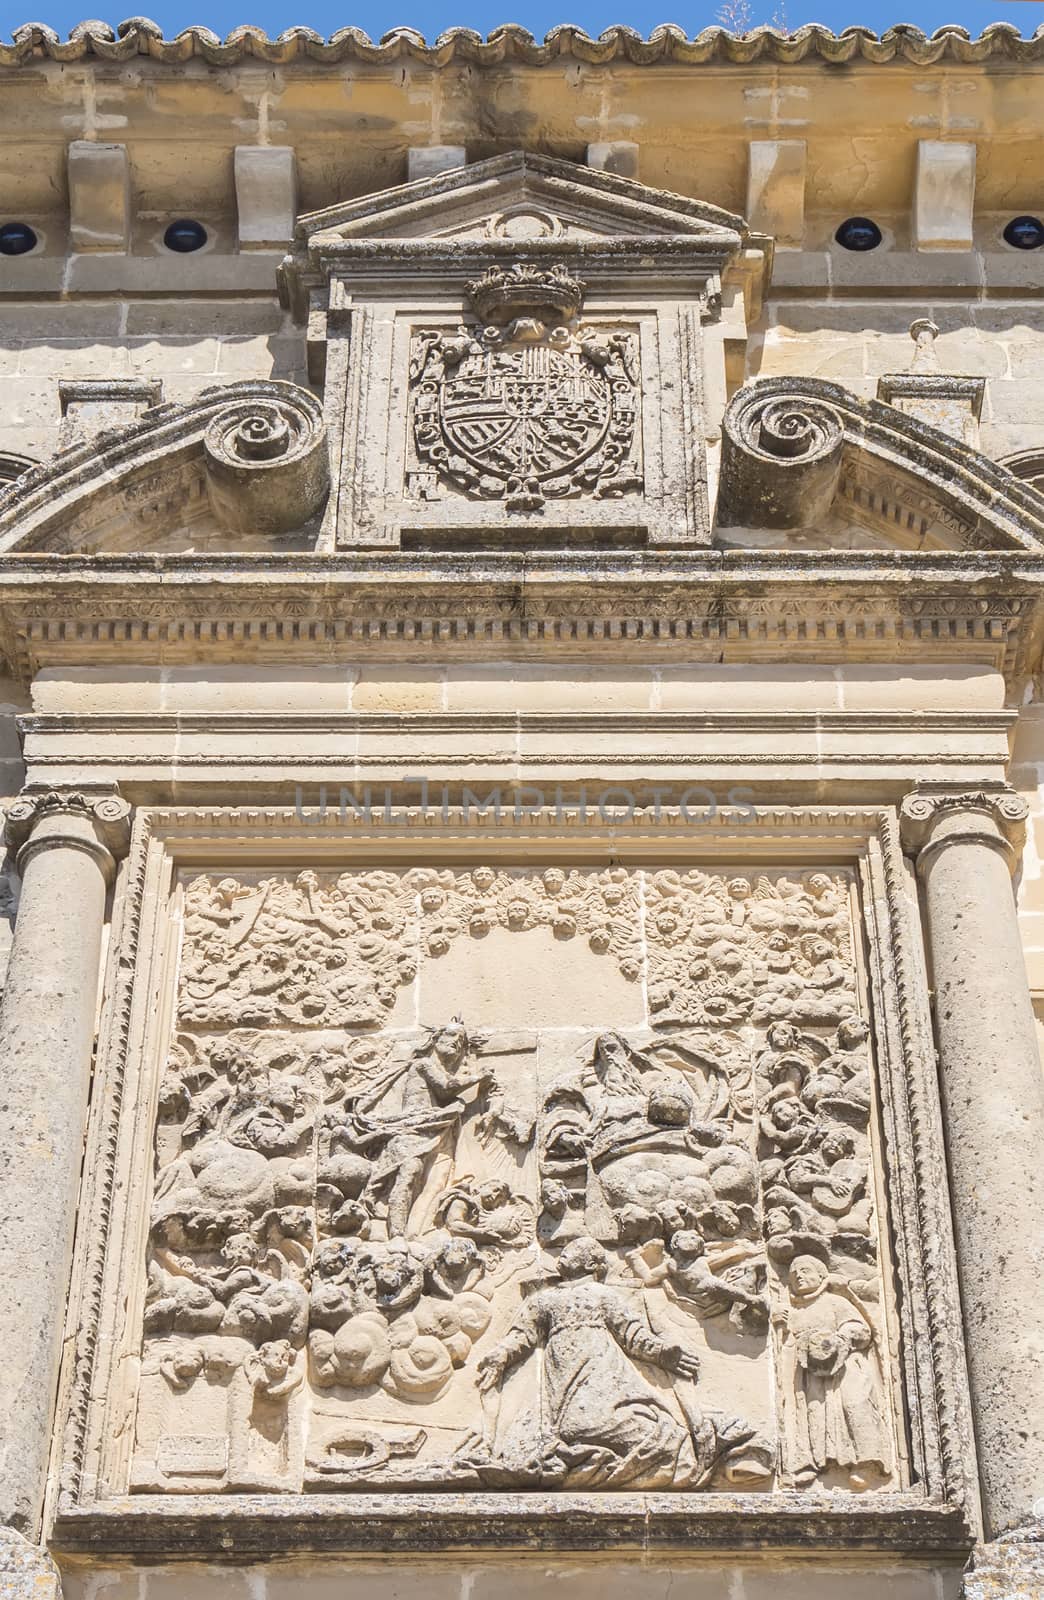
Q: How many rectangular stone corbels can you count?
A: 6